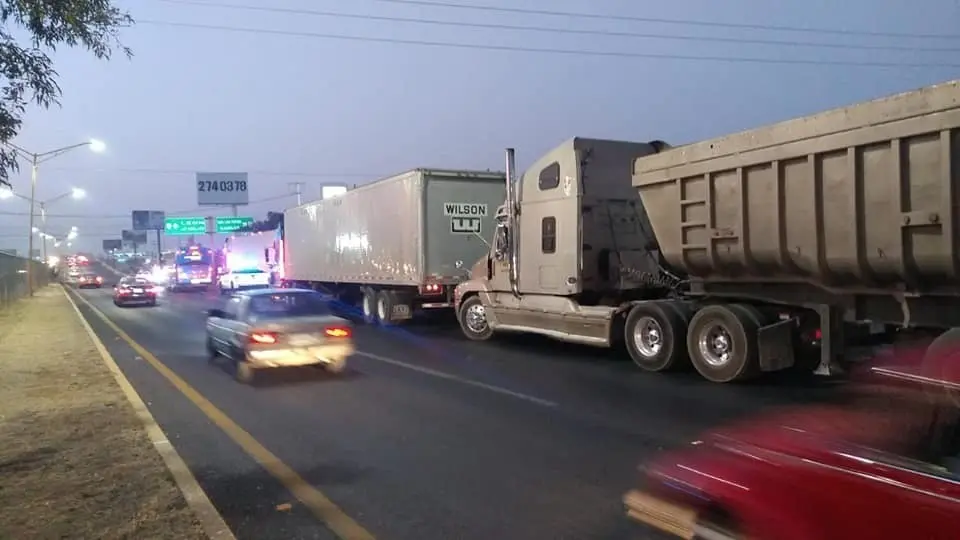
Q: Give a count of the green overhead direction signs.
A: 2